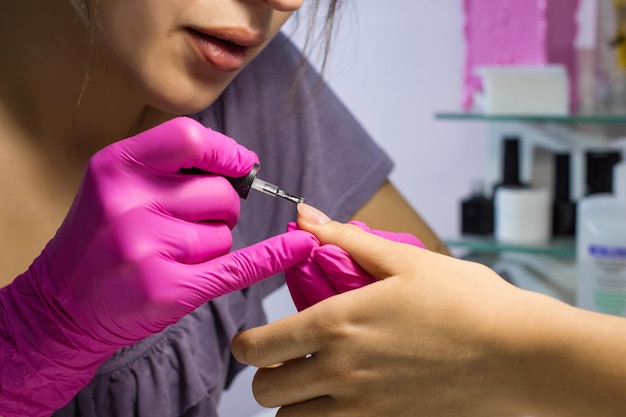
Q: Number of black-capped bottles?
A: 3